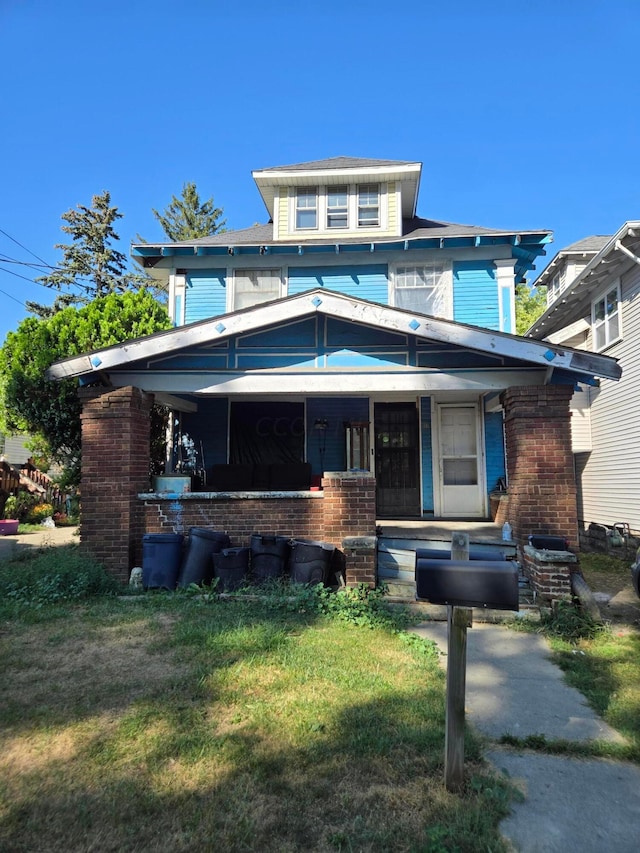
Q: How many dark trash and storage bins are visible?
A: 5